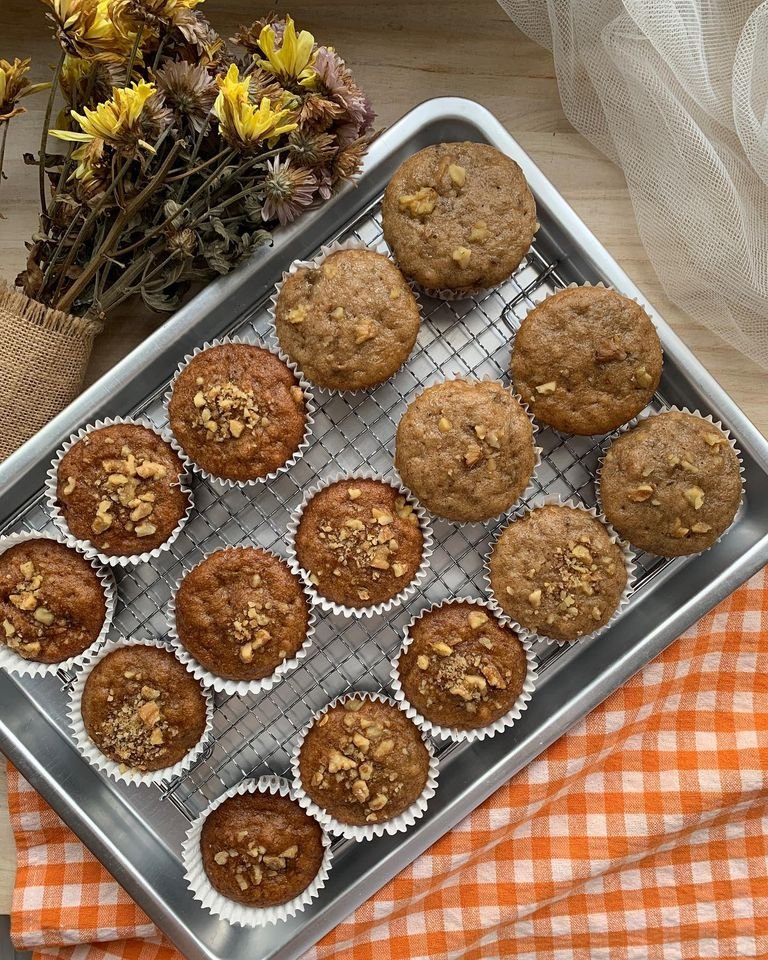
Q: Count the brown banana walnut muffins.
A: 15